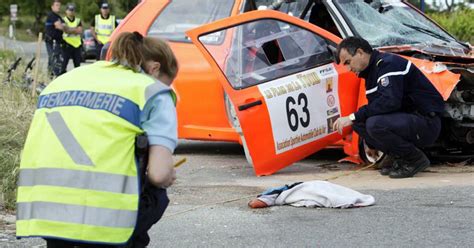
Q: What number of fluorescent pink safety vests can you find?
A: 0